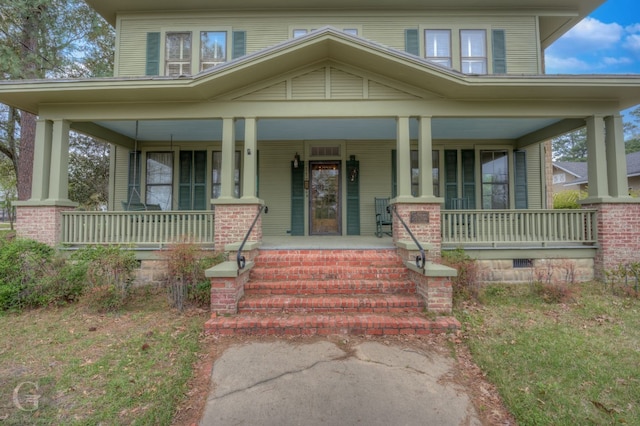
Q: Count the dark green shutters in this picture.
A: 14